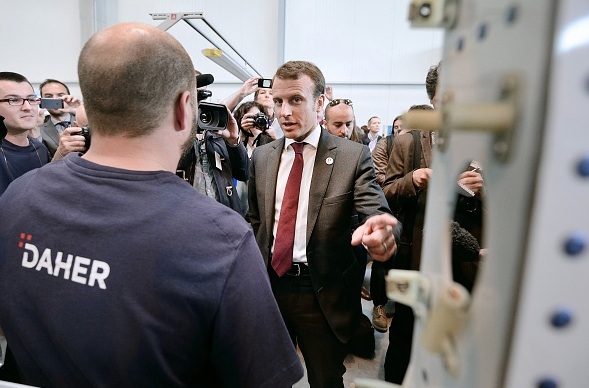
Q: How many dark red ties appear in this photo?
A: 1